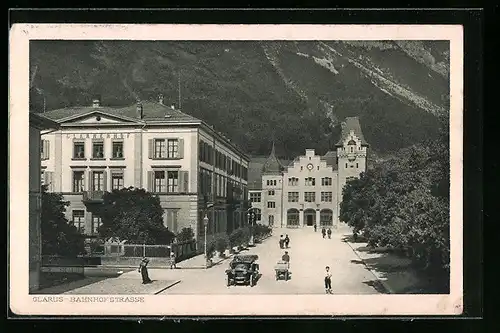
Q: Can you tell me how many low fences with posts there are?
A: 1